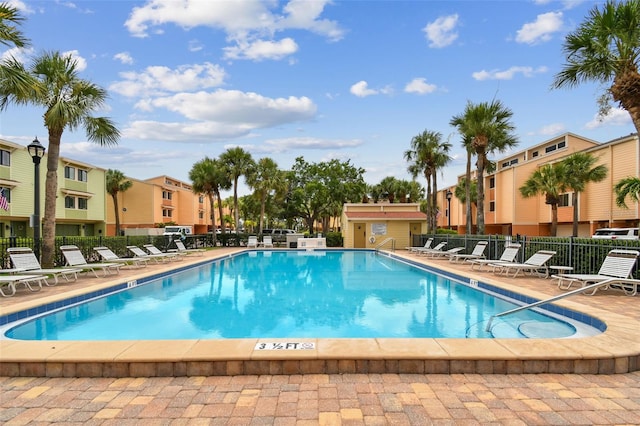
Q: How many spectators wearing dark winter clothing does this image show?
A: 0